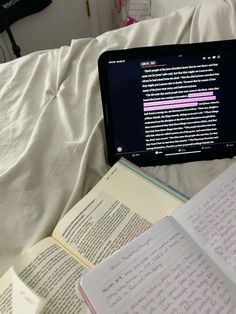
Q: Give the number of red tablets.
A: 0